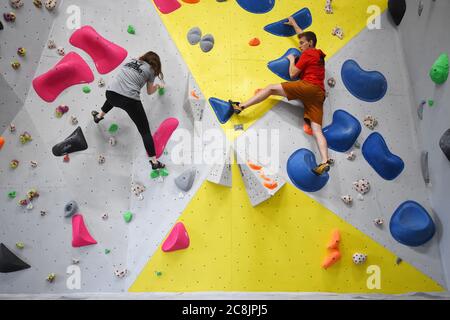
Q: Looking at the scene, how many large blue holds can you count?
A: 9